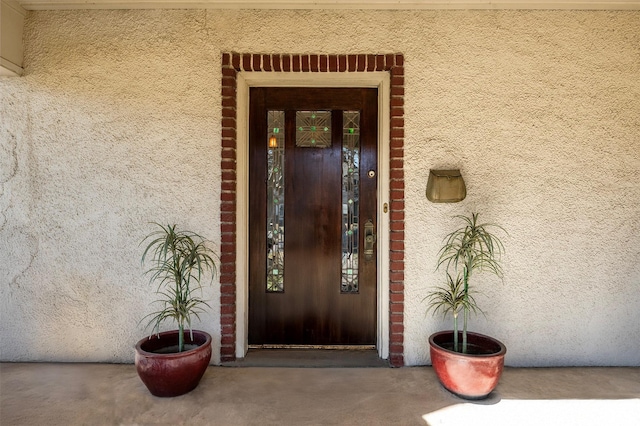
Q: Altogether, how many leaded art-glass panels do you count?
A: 3